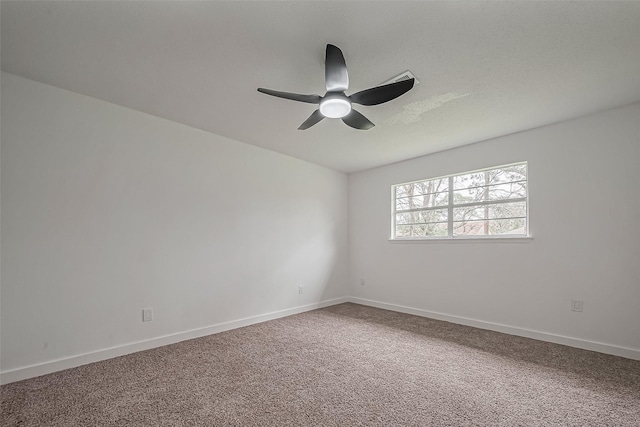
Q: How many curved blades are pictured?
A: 5